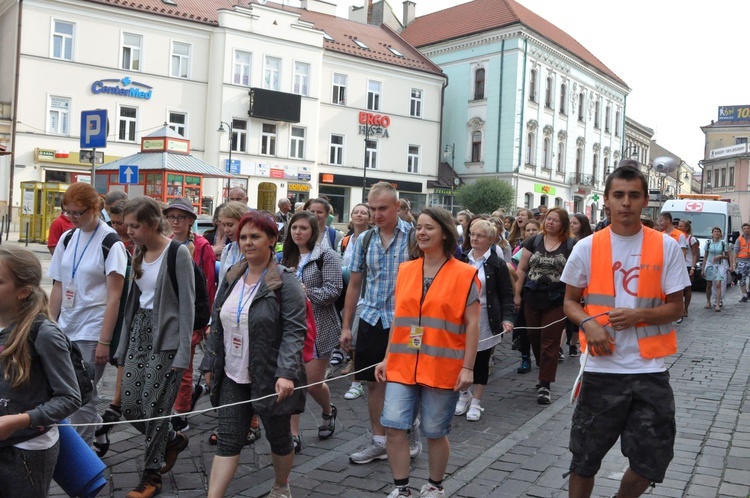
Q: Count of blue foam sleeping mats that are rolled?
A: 1